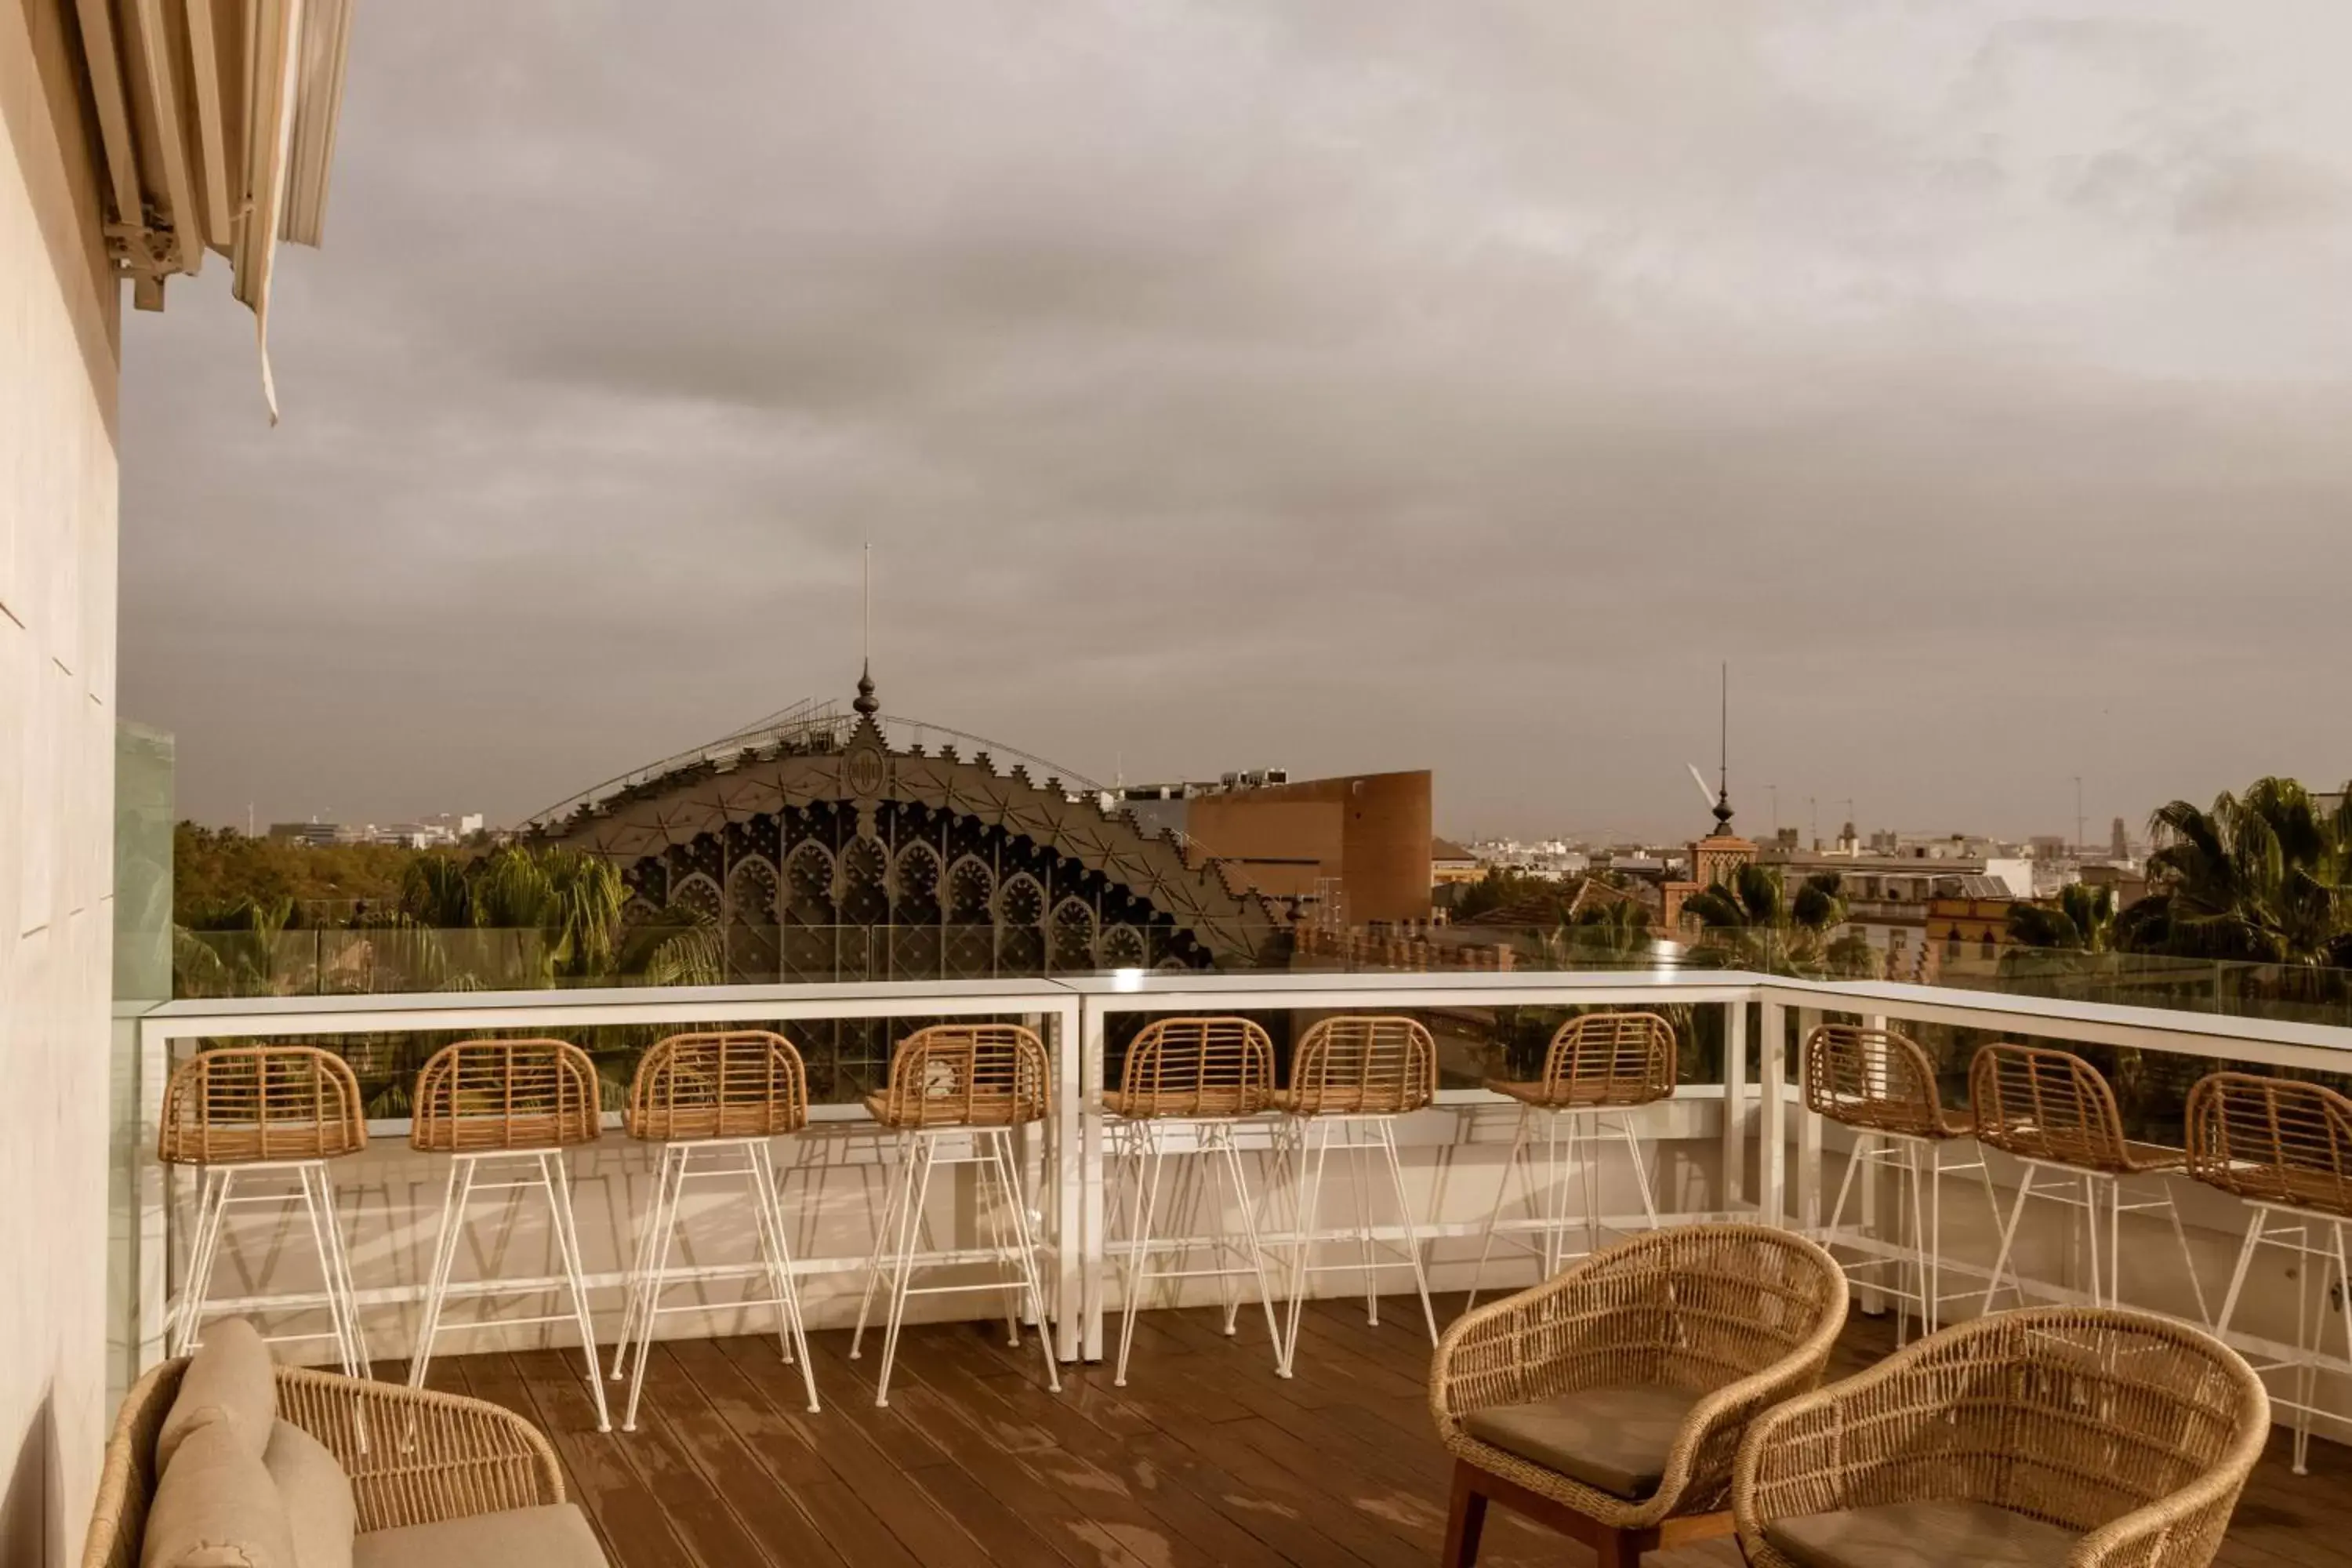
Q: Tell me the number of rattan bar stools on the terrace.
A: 10